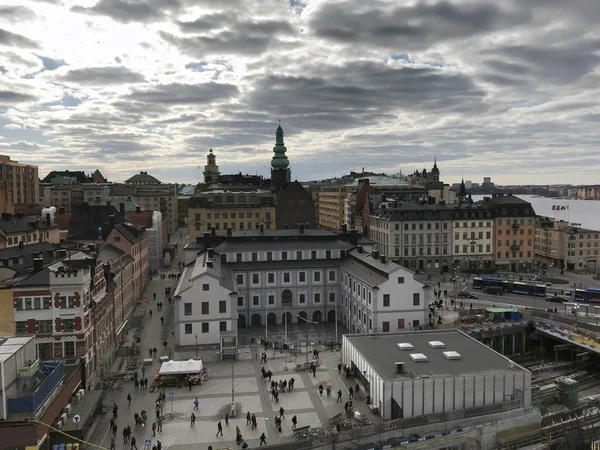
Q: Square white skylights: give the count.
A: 4